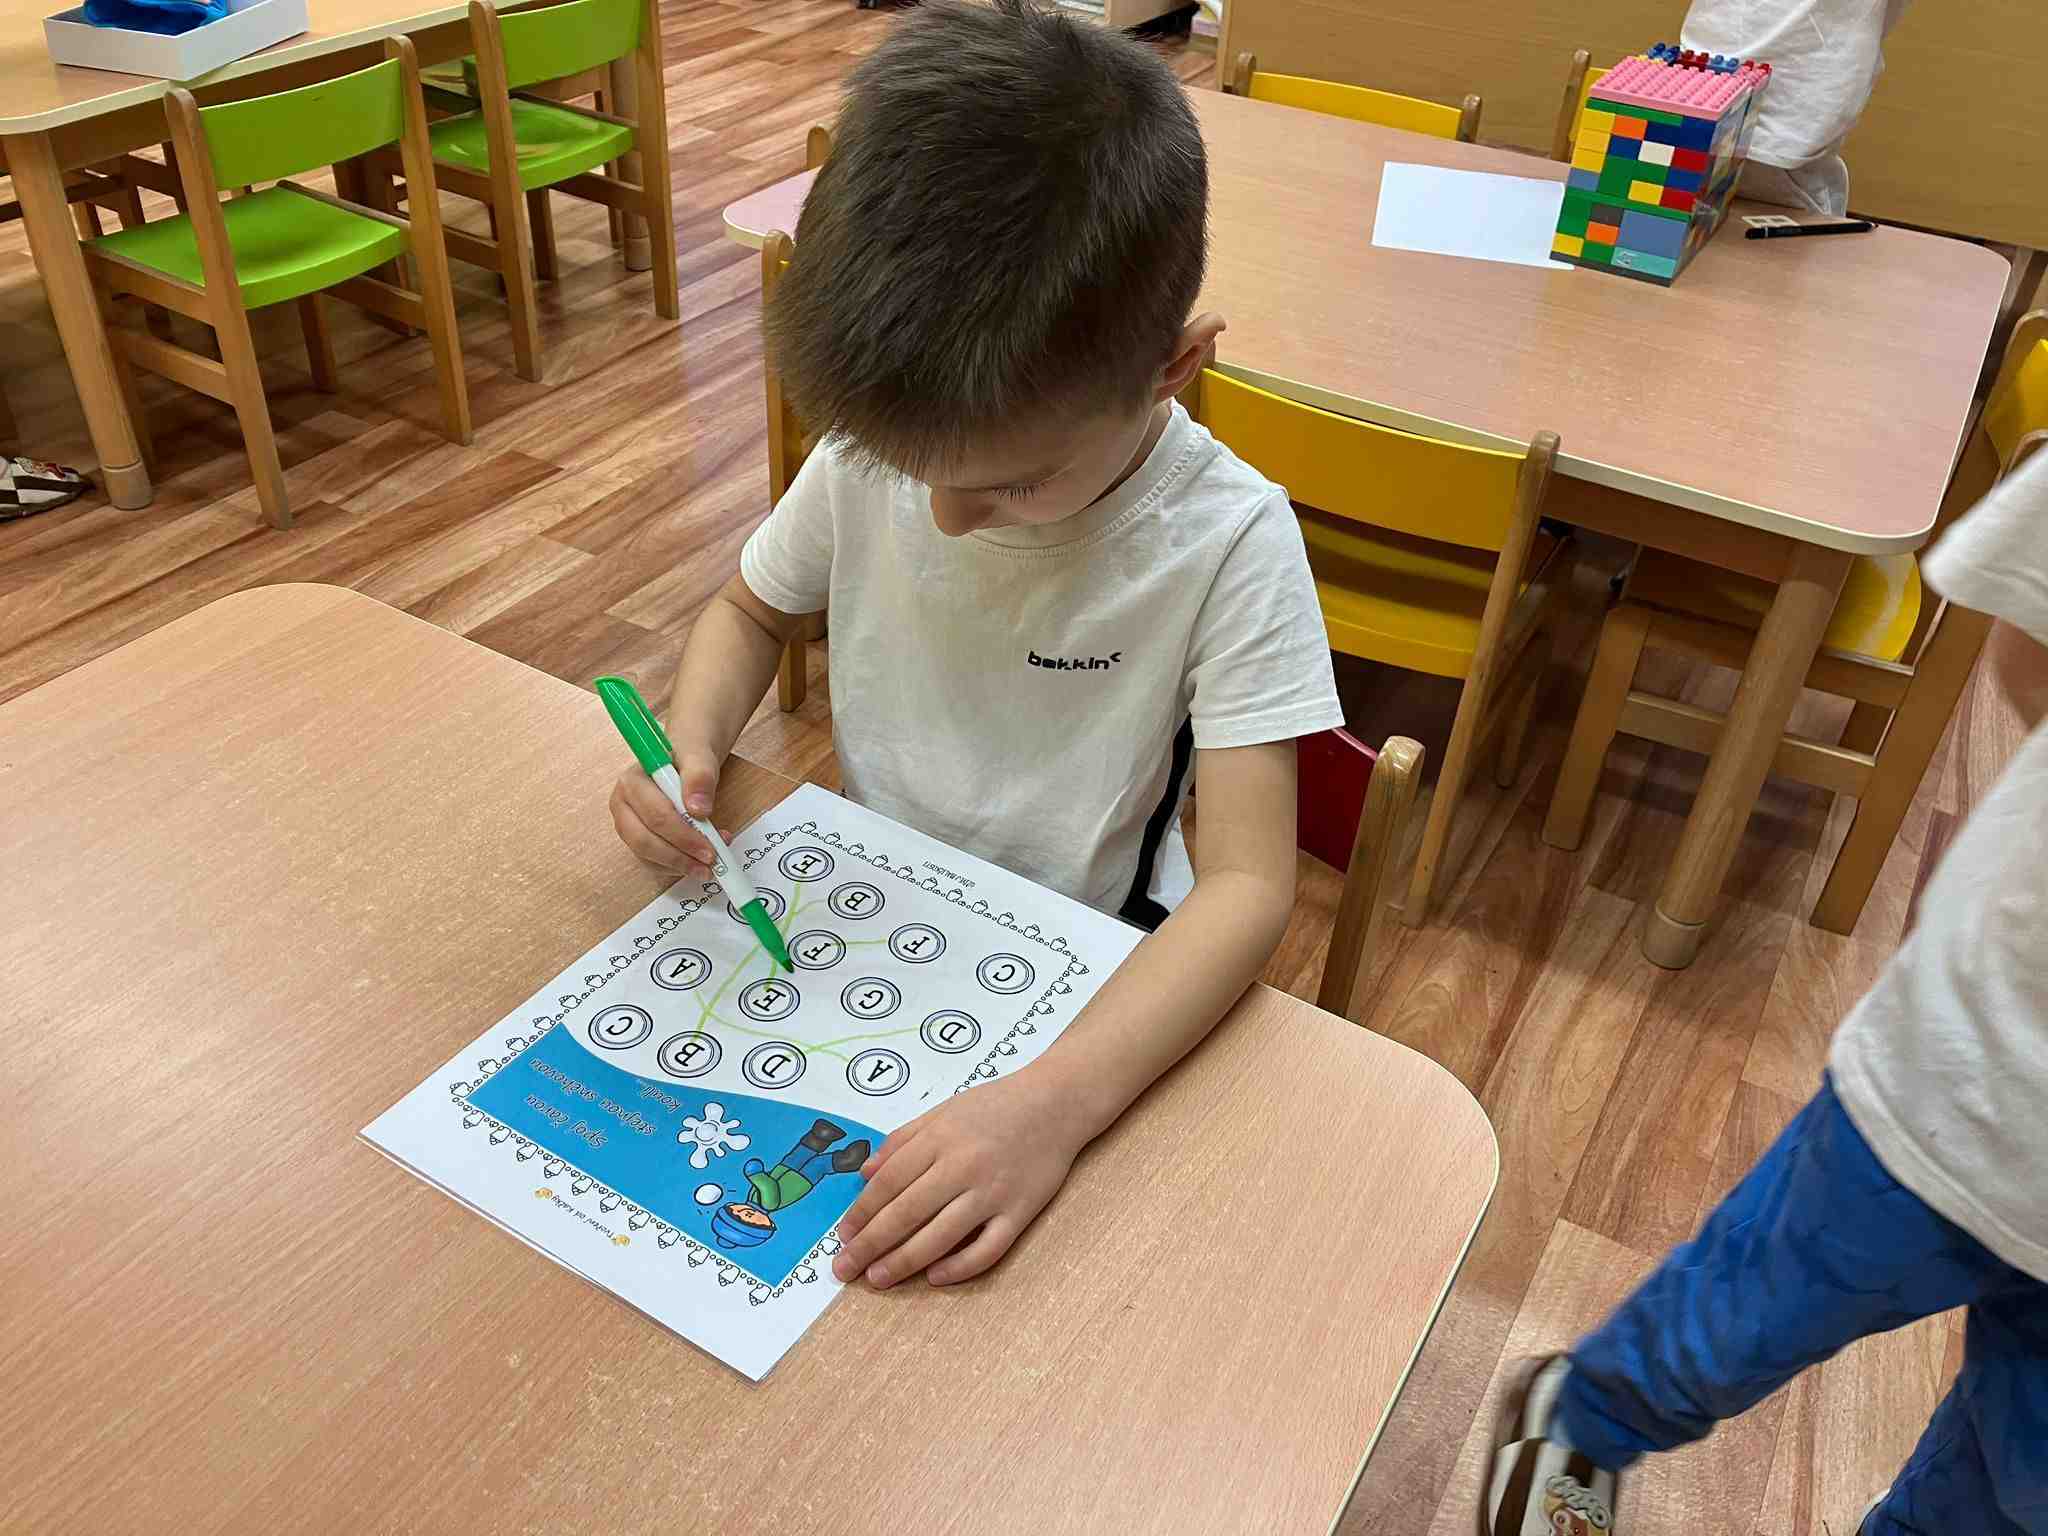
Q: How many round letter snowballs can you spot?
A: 14